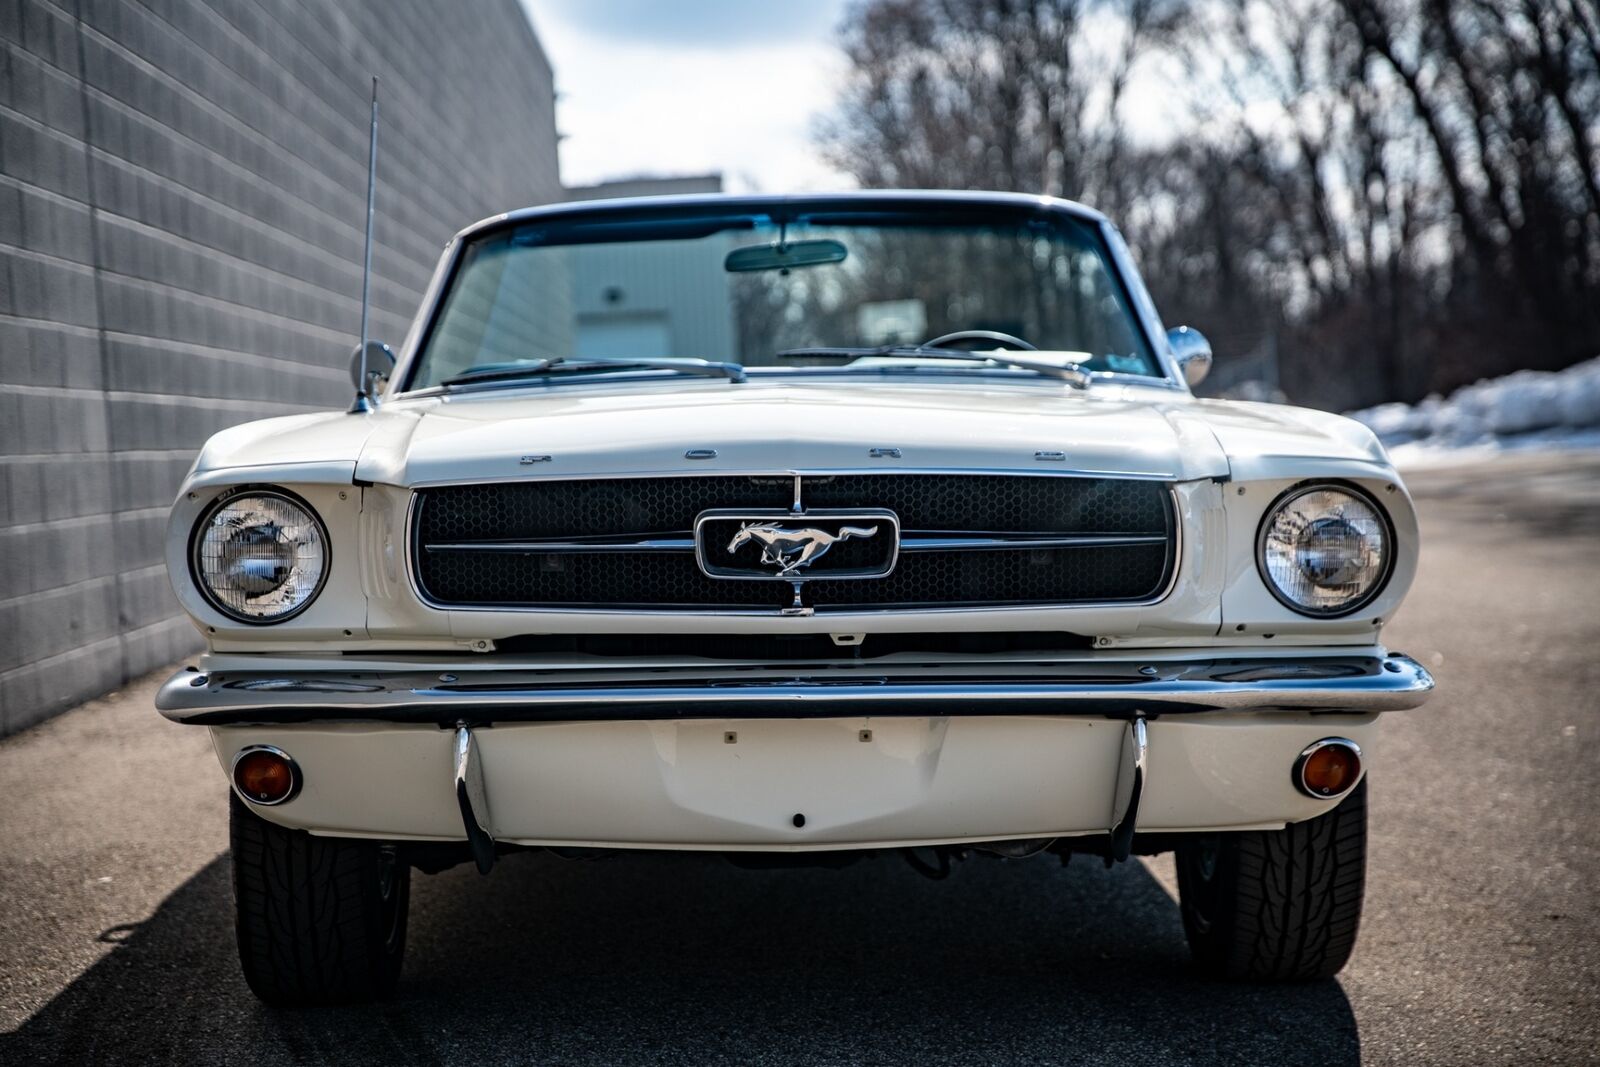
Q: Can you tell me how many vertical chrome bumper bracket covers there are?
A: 2